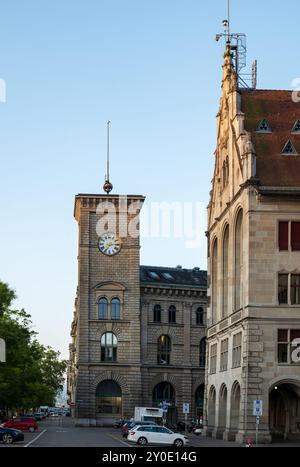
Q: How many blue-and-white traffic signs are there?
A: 3